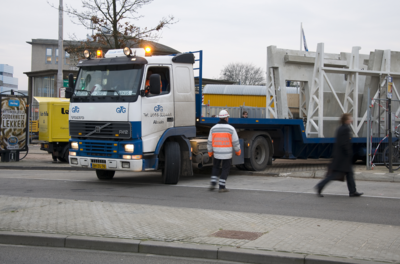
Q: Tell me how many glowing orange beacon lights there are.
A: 2